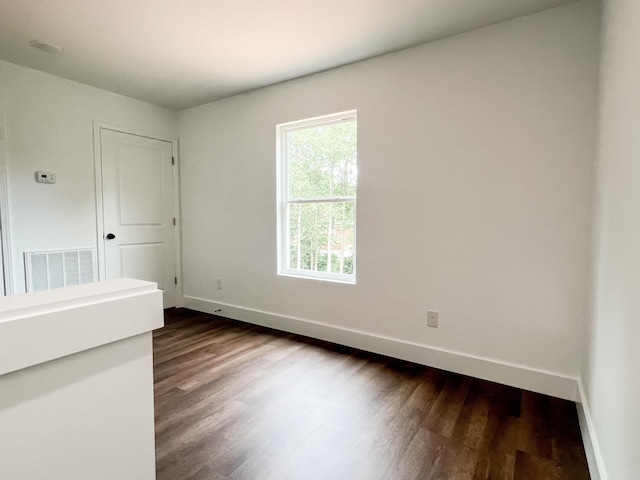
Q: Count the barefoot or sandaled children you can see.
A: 0